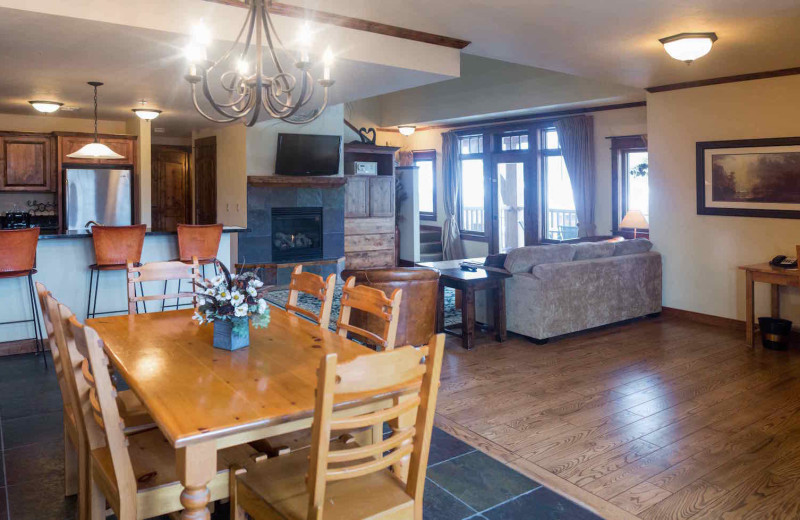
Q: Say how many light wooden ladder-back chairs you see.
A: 6